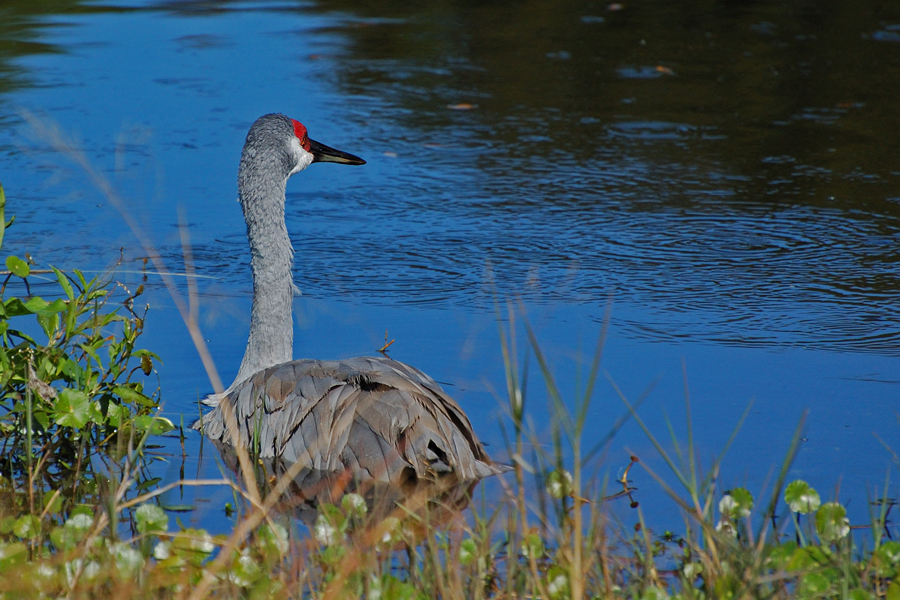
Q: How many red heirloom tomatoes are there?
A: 0